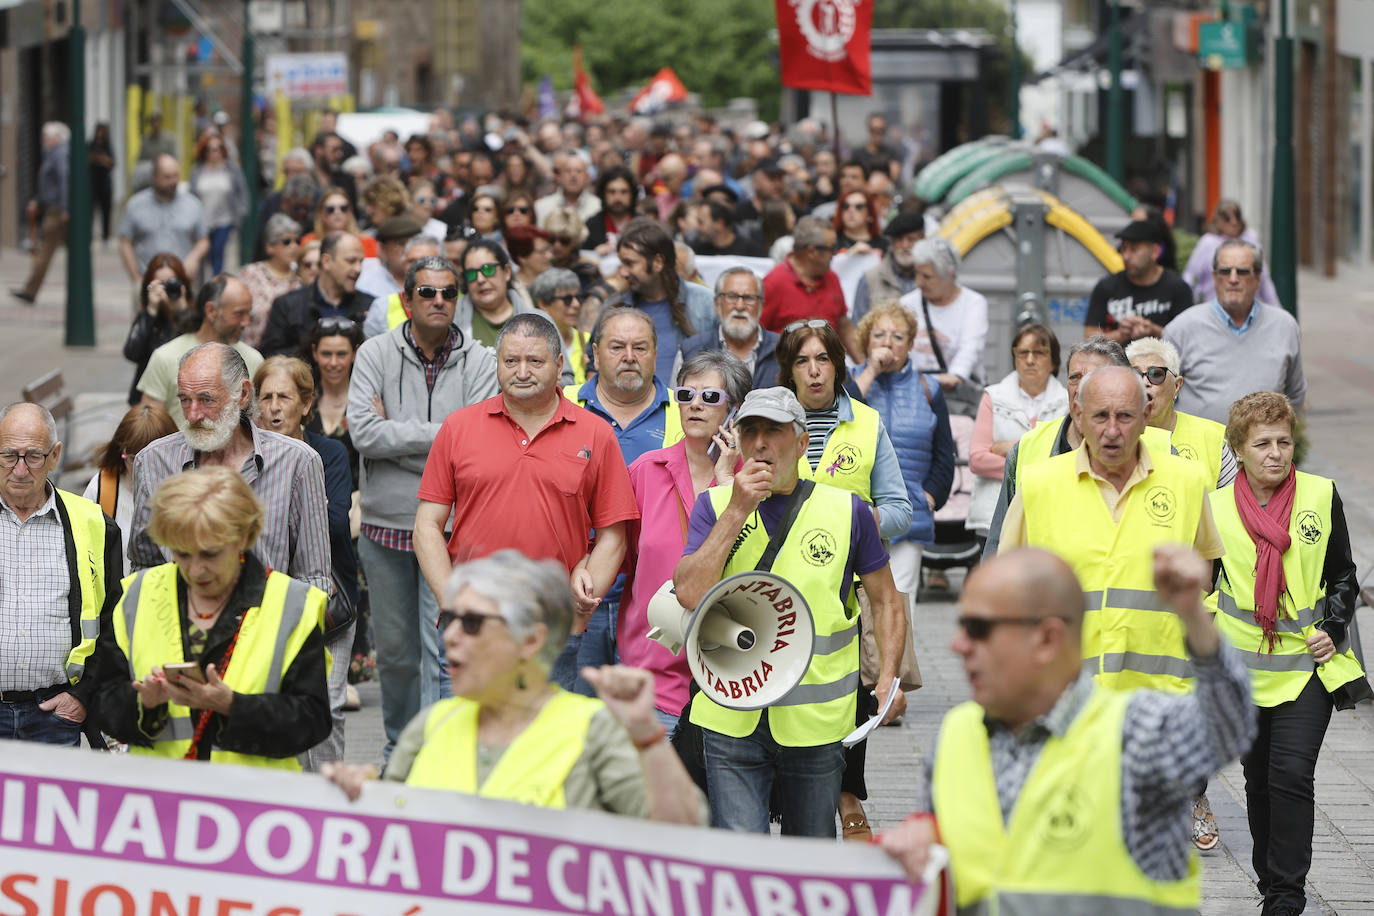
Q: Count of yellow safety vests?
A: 13